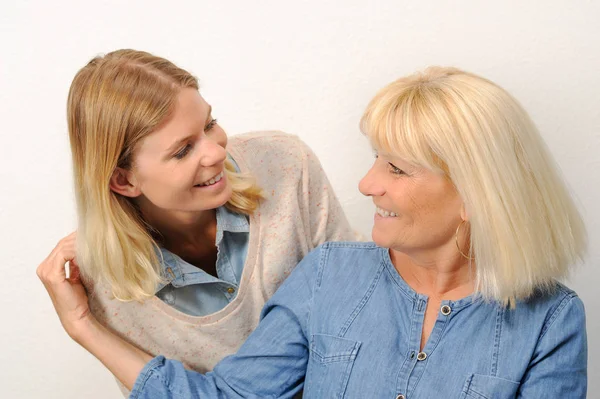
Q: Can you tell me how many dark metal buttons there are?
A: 3